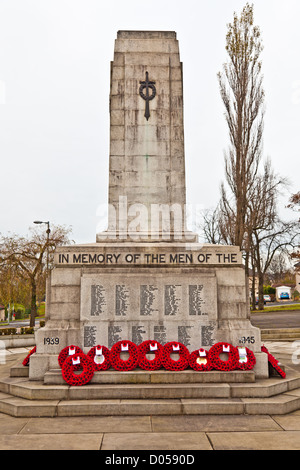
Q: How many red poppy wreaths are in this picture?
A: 11